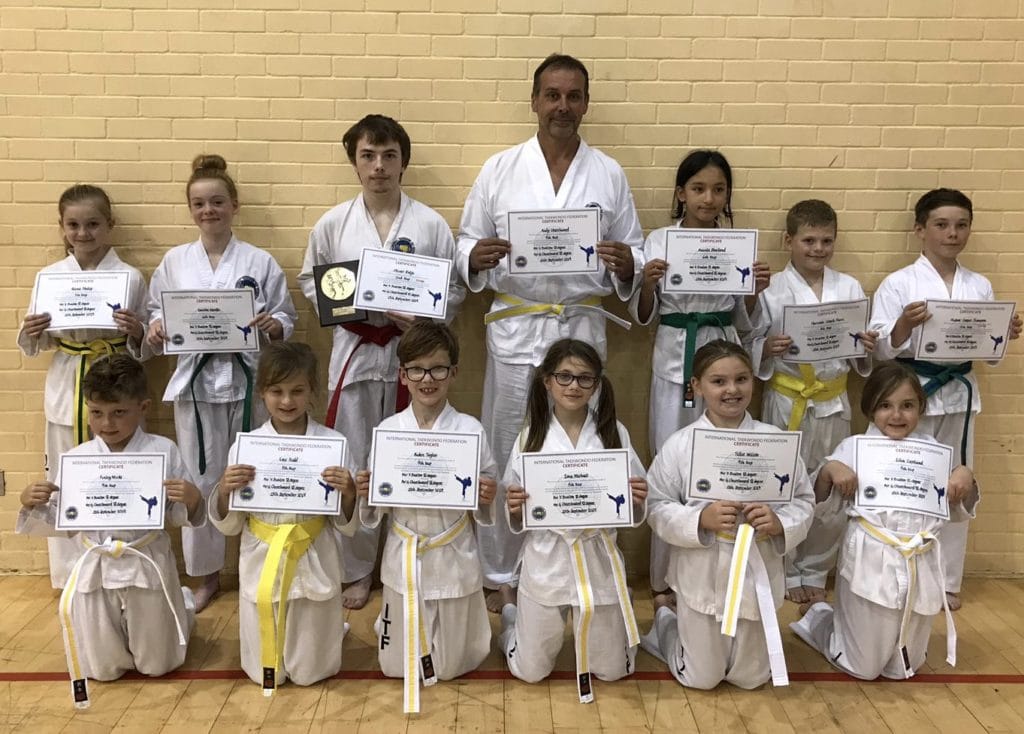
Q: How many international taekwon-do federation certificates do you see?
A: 13